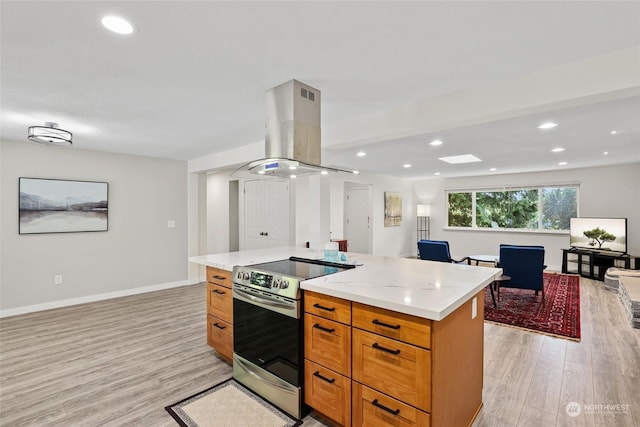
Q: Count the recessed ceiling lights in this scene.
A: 11